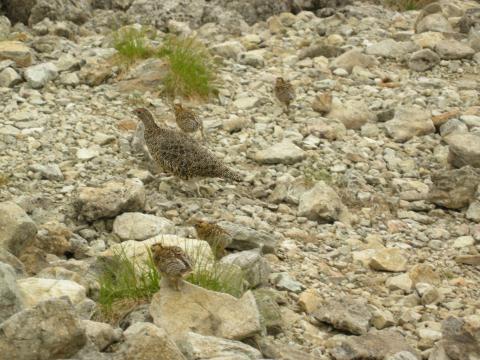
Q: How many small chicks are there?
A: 4